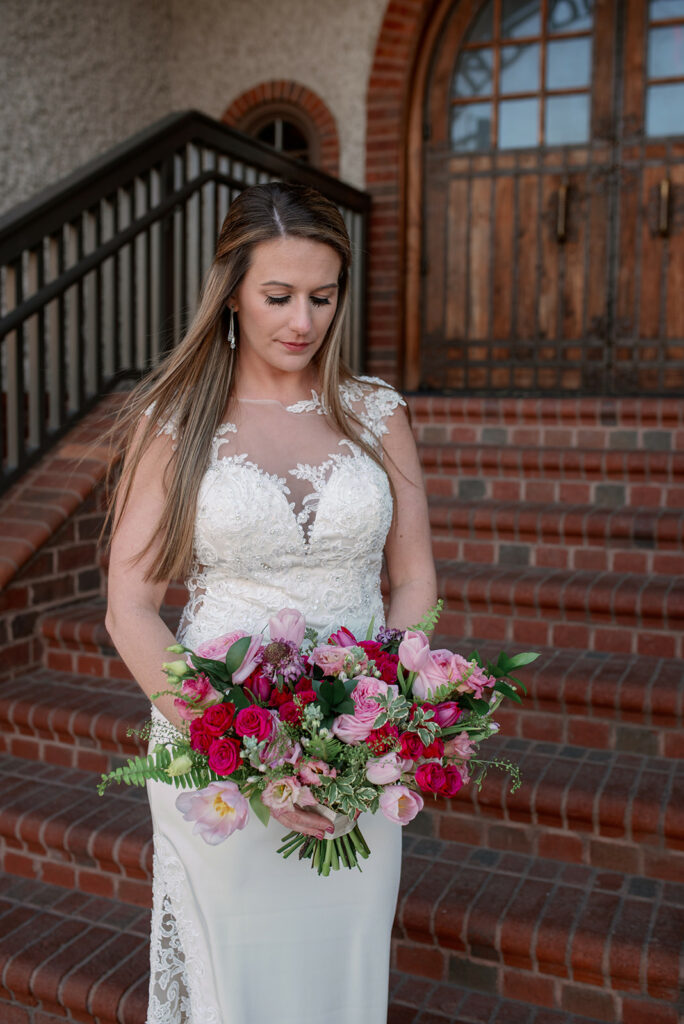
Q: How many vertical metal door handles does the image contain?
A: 2